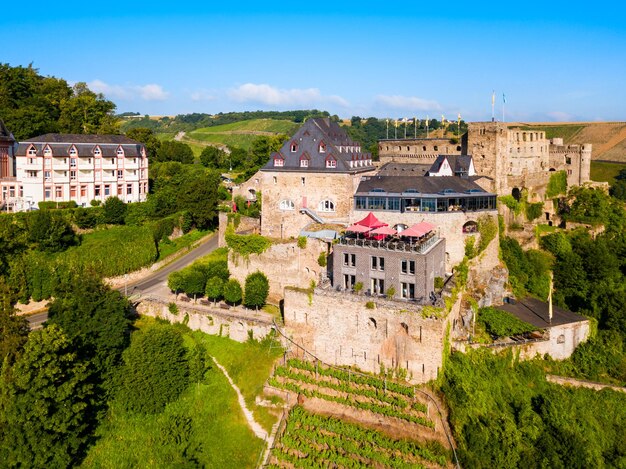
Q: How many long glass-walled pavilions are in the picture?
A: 1